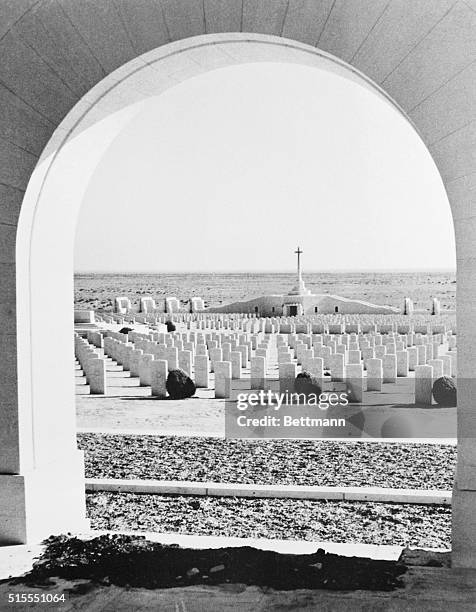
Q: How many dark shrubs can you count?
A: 5